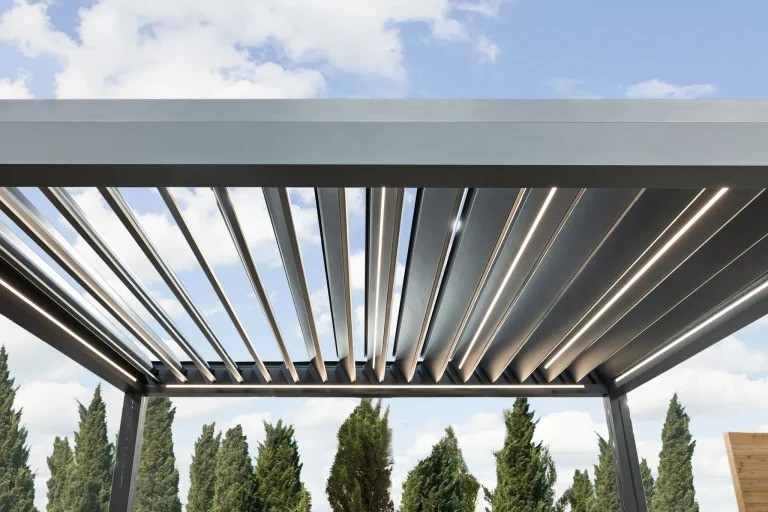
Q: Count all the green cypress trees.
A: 14